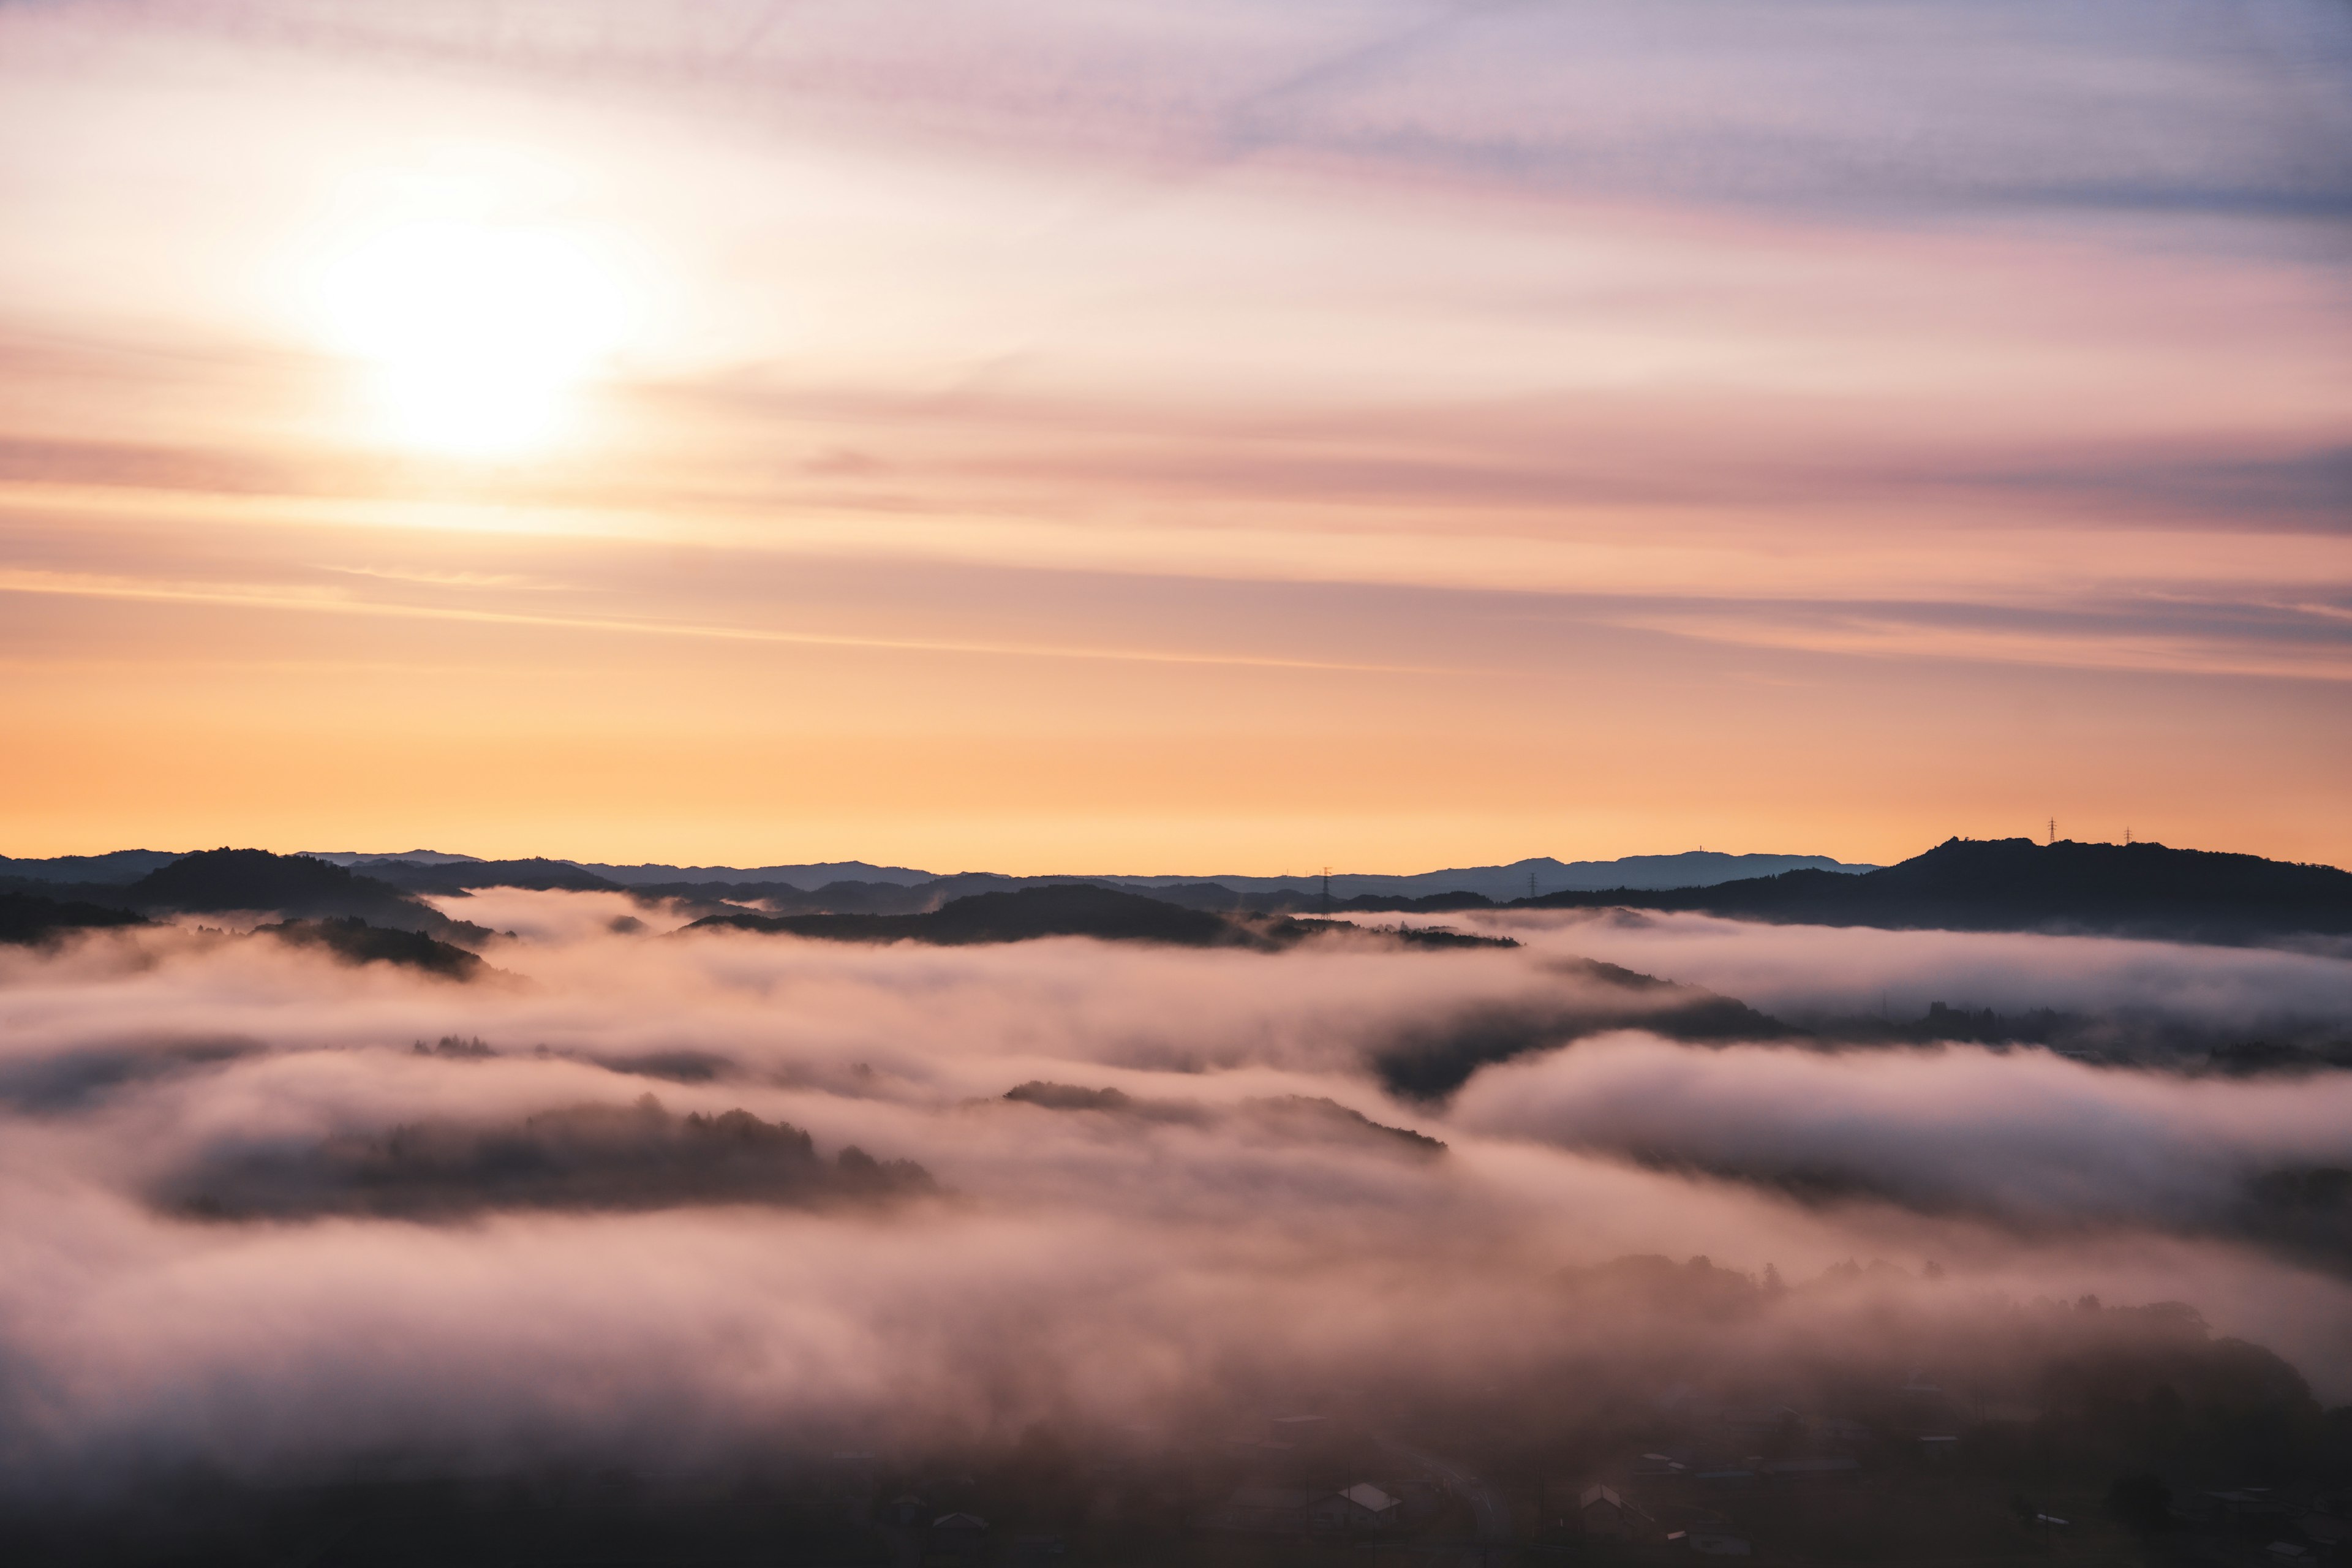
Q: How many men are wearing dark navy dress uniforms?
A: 0